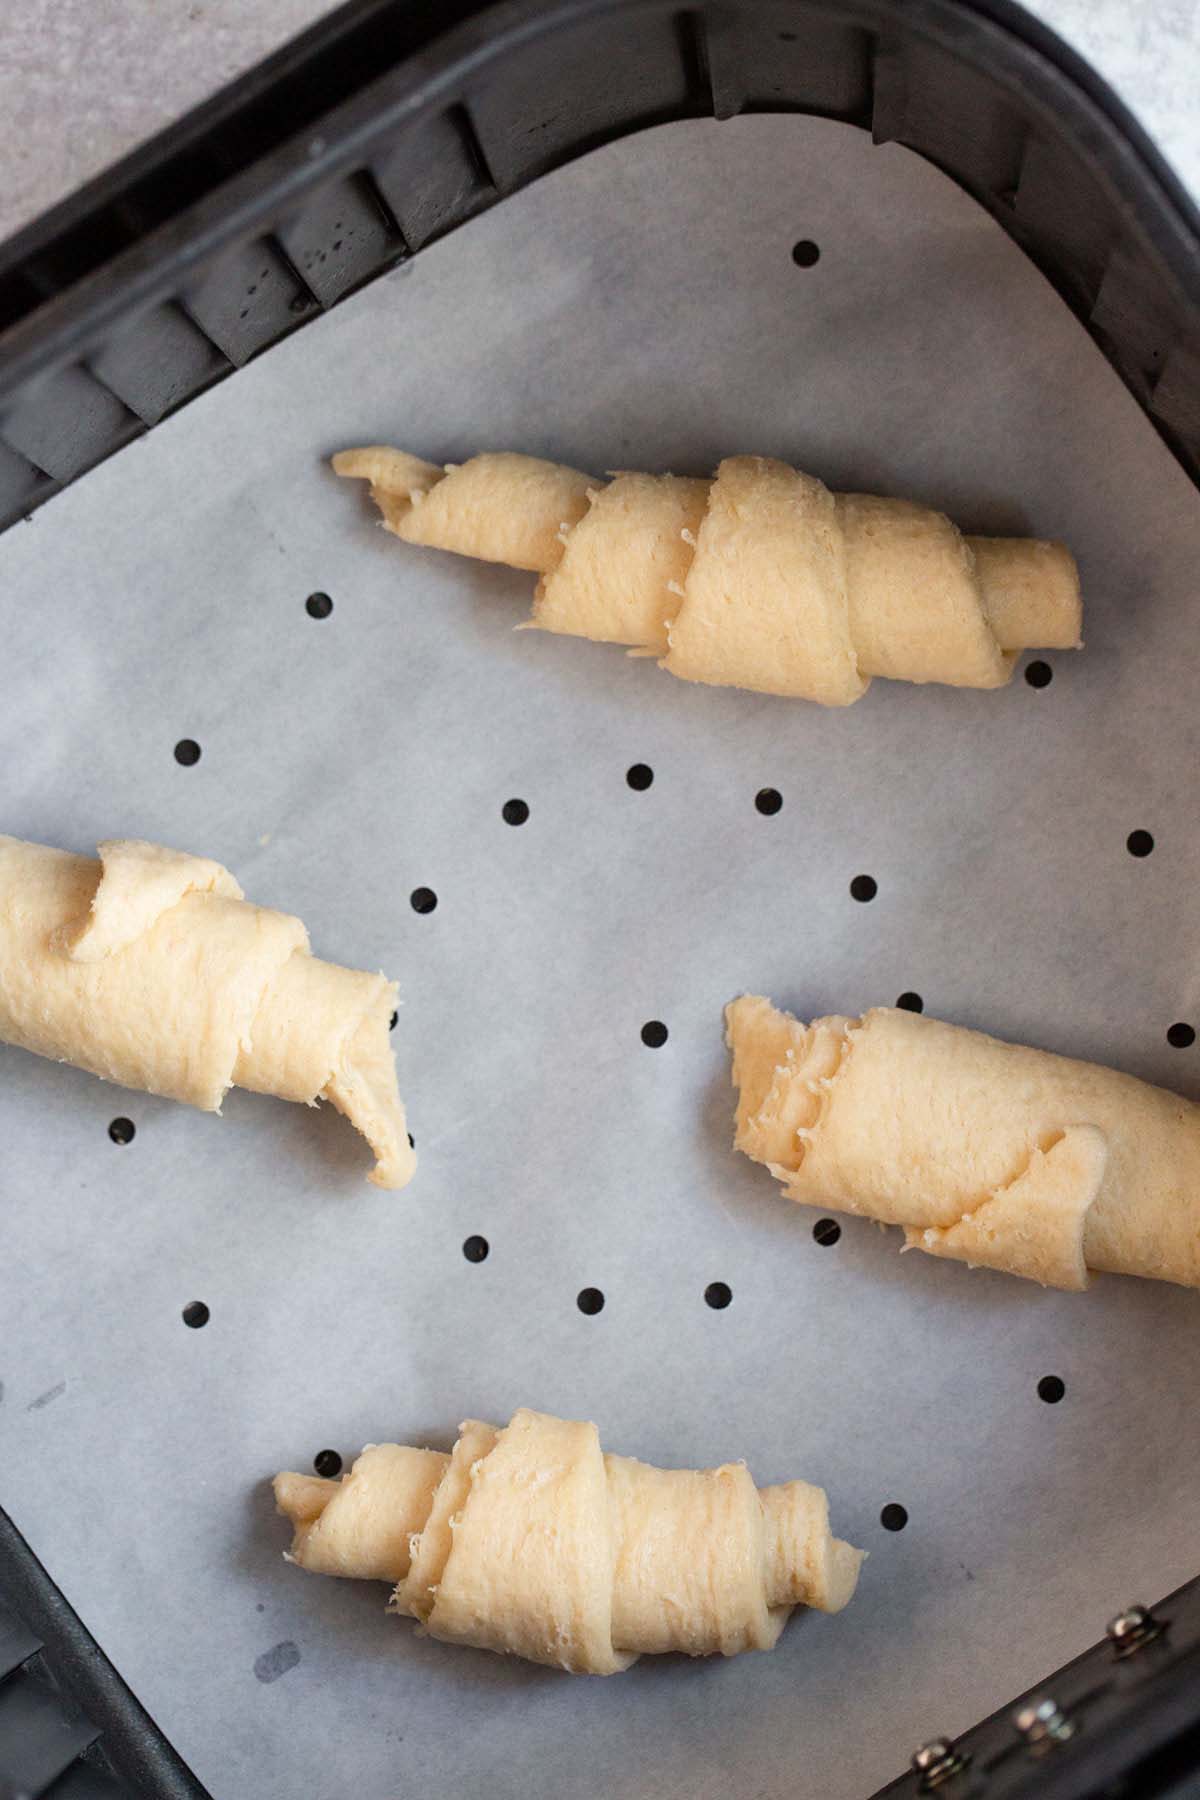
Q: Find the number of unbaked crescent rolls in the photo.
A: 4